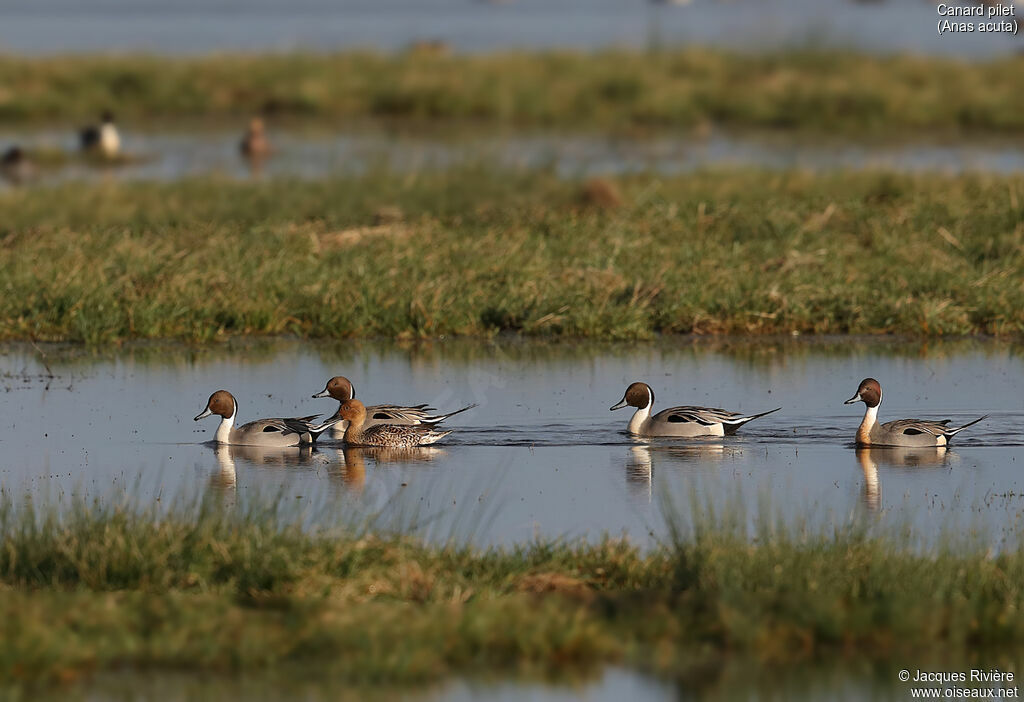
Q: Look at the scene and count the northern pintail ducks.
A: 5